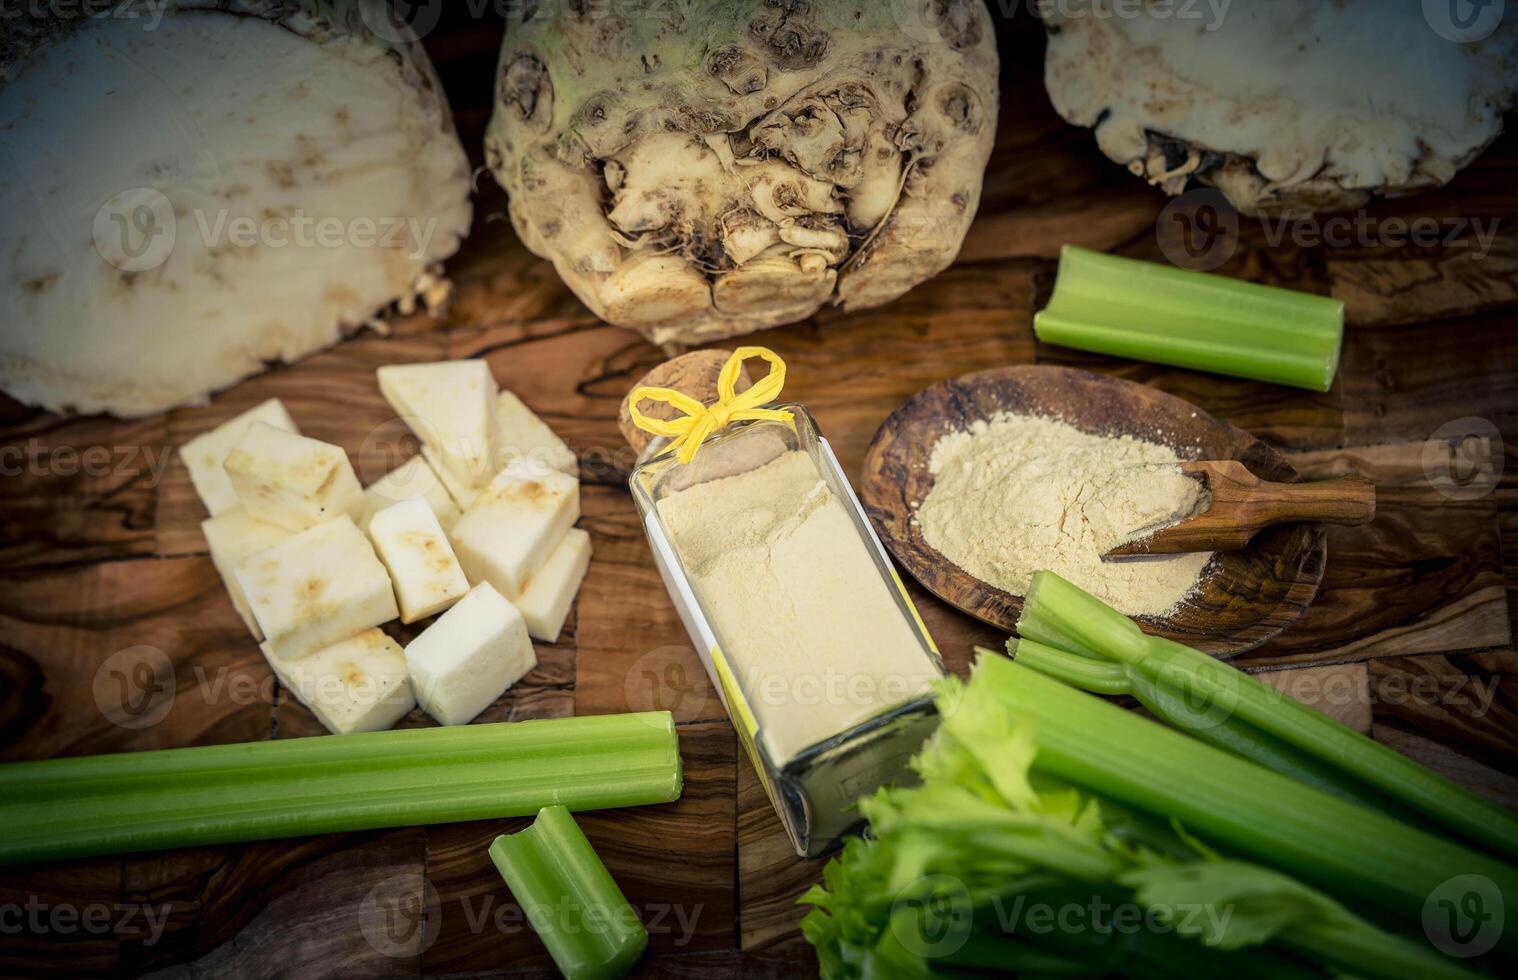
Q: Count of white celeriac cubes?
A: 12